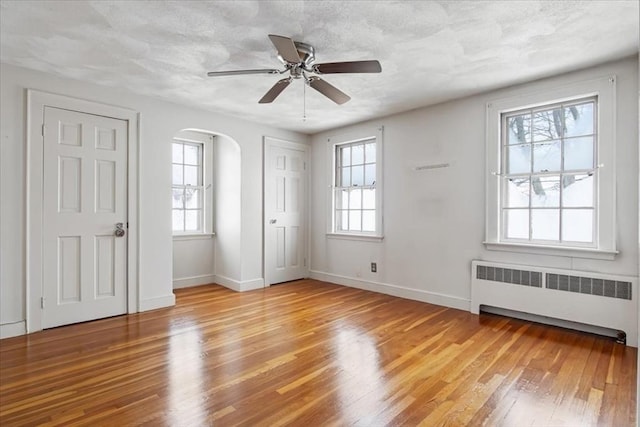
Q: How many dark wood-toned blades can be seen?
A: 5